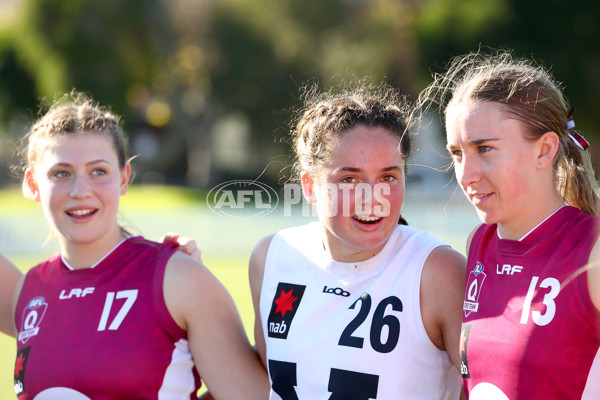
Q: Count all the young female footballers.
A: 3